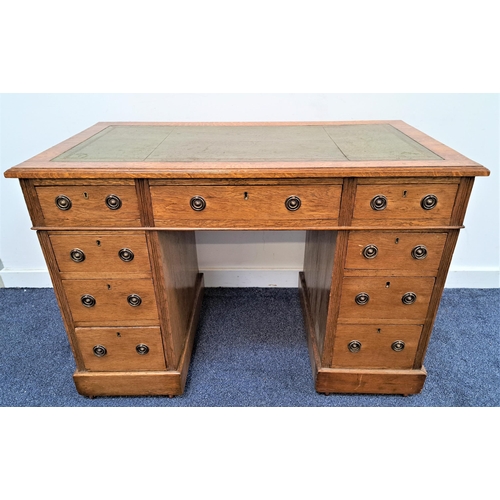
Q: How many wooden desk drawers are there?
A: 9